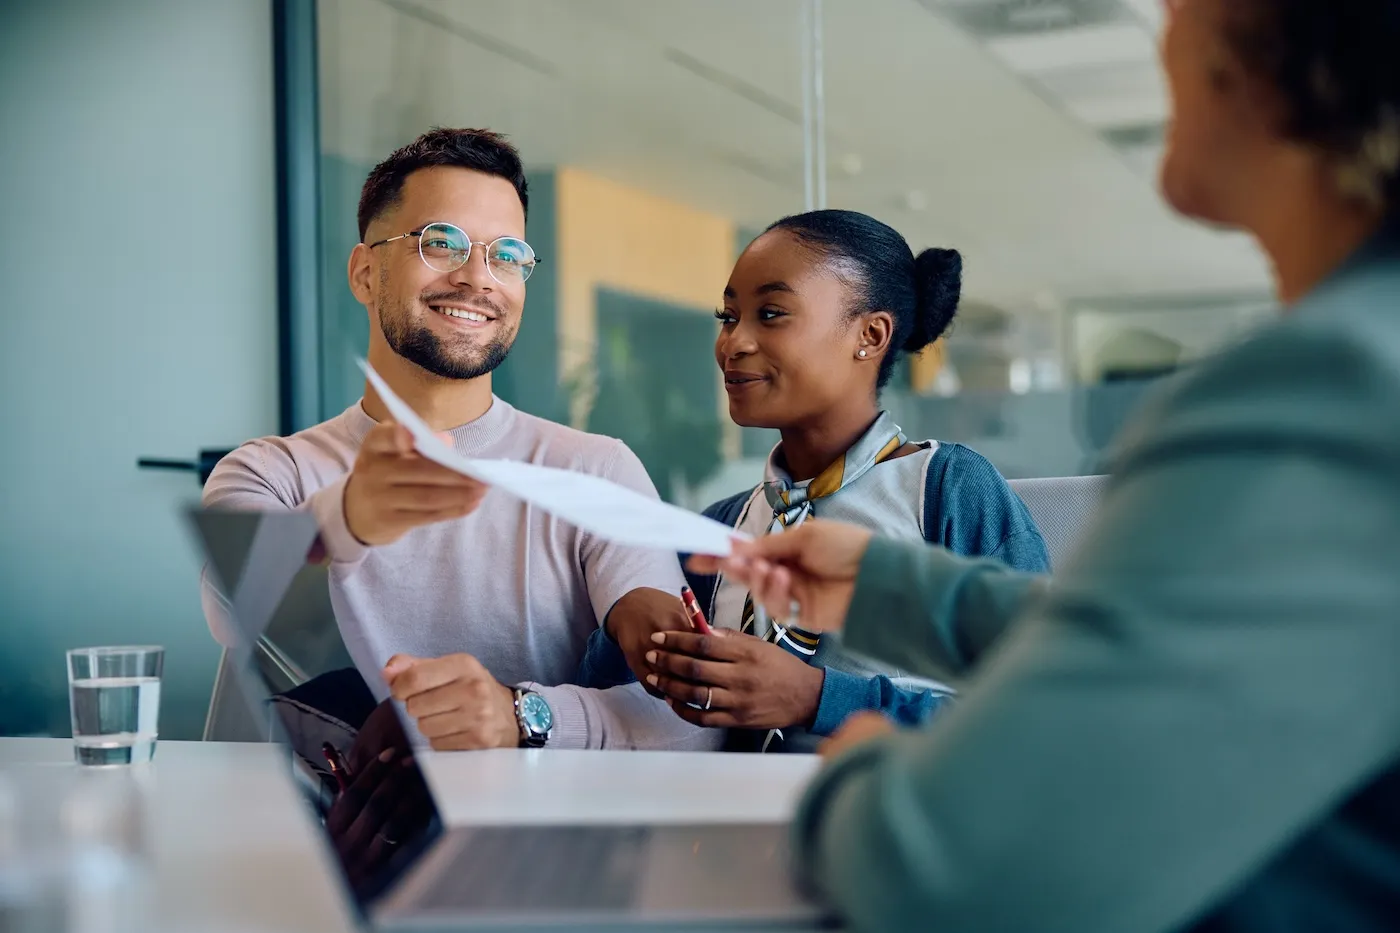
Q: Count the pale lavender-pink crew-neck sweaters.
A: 1